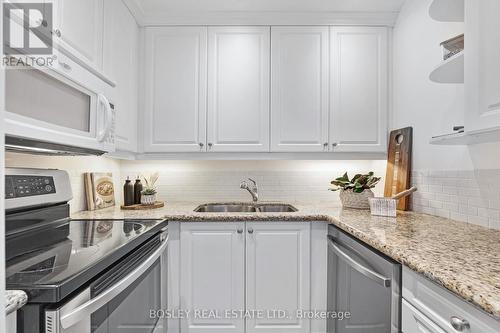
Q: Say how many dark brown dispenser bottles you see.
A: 2